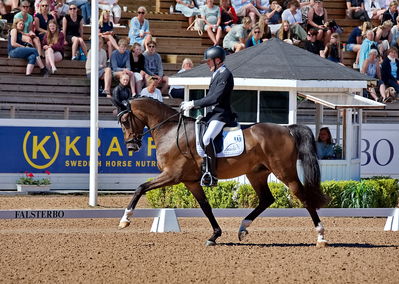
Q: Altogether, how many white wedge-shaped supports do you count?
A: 2